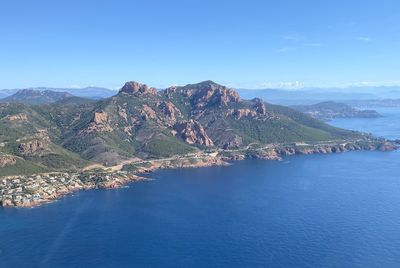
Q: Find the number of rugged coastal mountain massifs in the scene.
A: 1